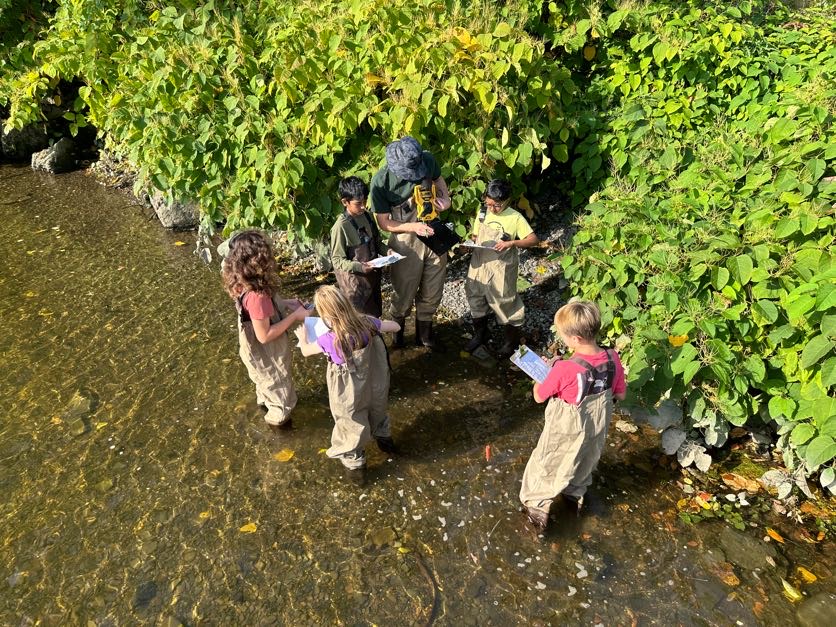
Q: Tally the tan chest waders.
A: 5